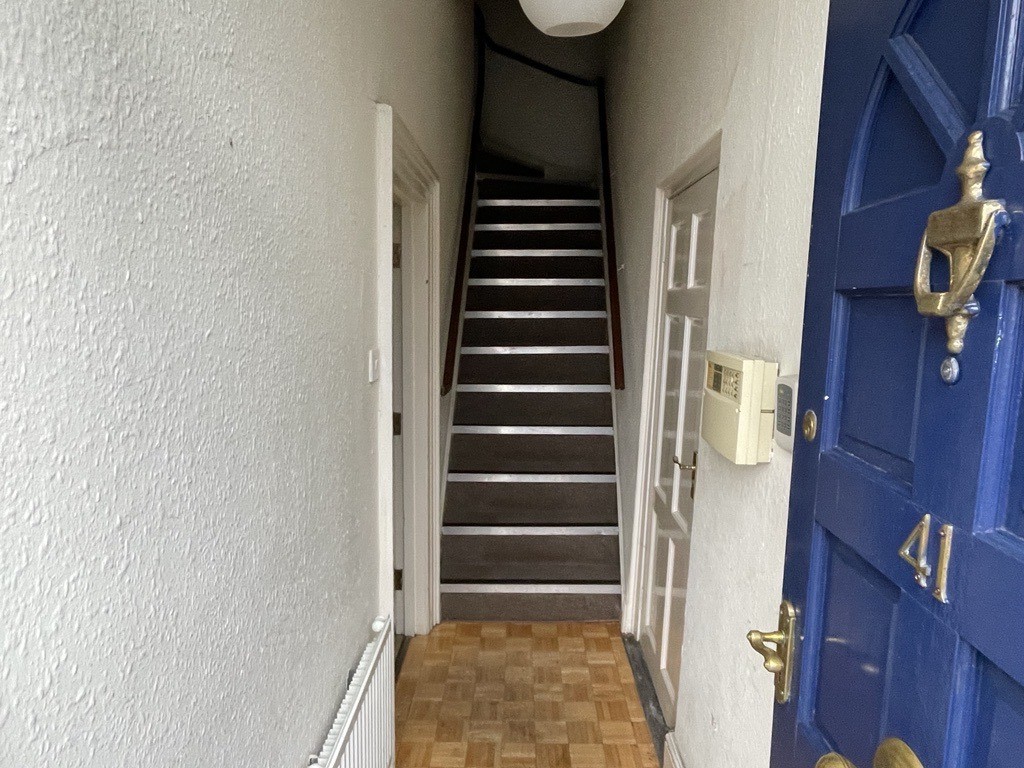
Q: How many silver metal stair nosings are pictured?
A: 11